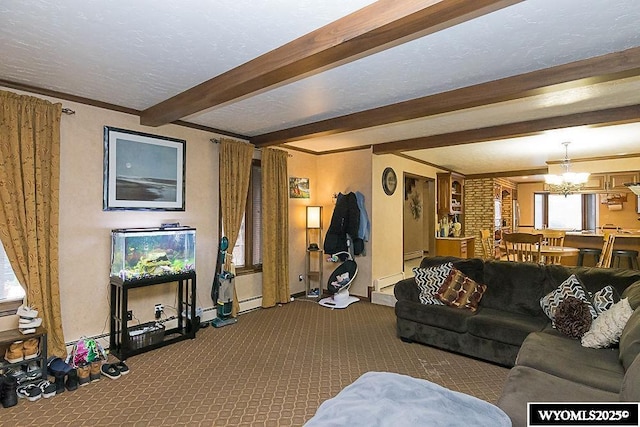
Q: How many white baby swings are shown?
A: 1